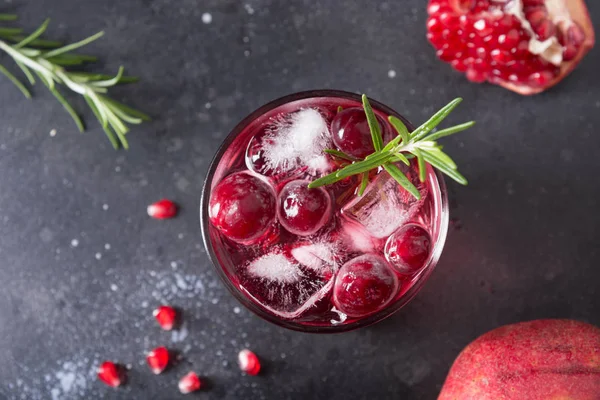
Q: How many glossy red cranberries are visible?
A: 5